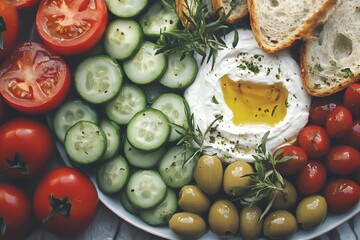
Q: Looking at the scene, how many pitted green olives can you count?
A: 9